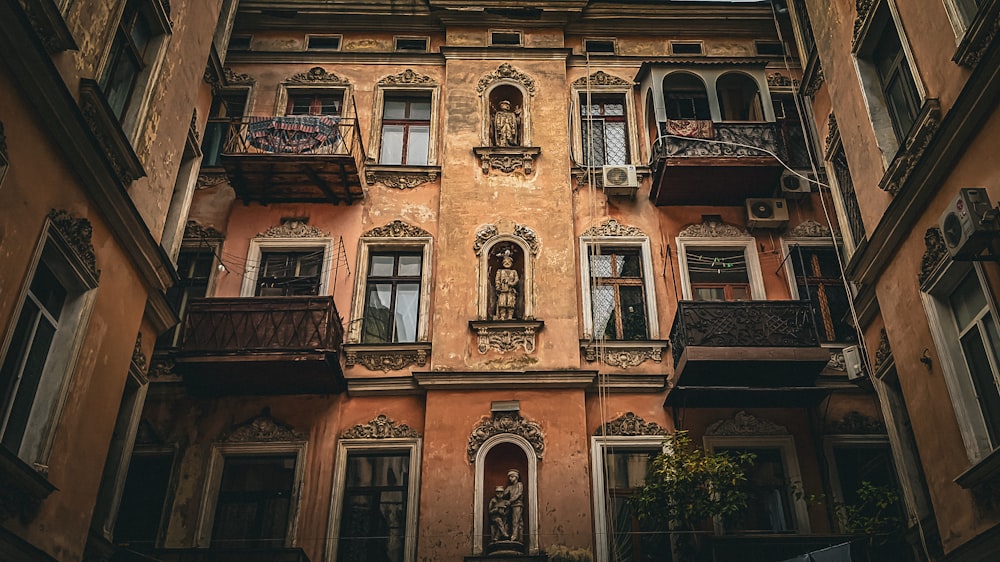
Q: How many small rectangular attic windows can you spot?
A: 7